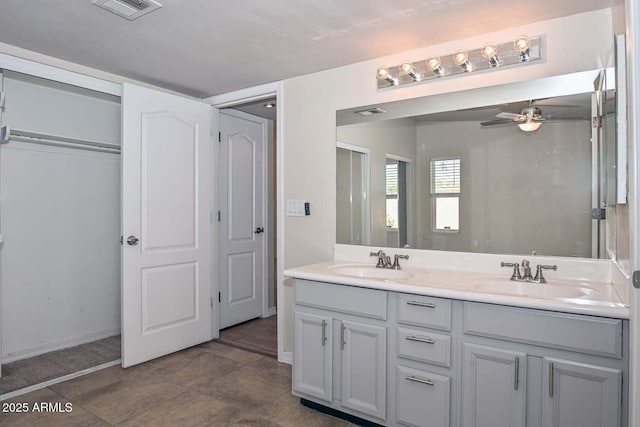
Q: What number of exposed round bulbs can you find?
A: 6